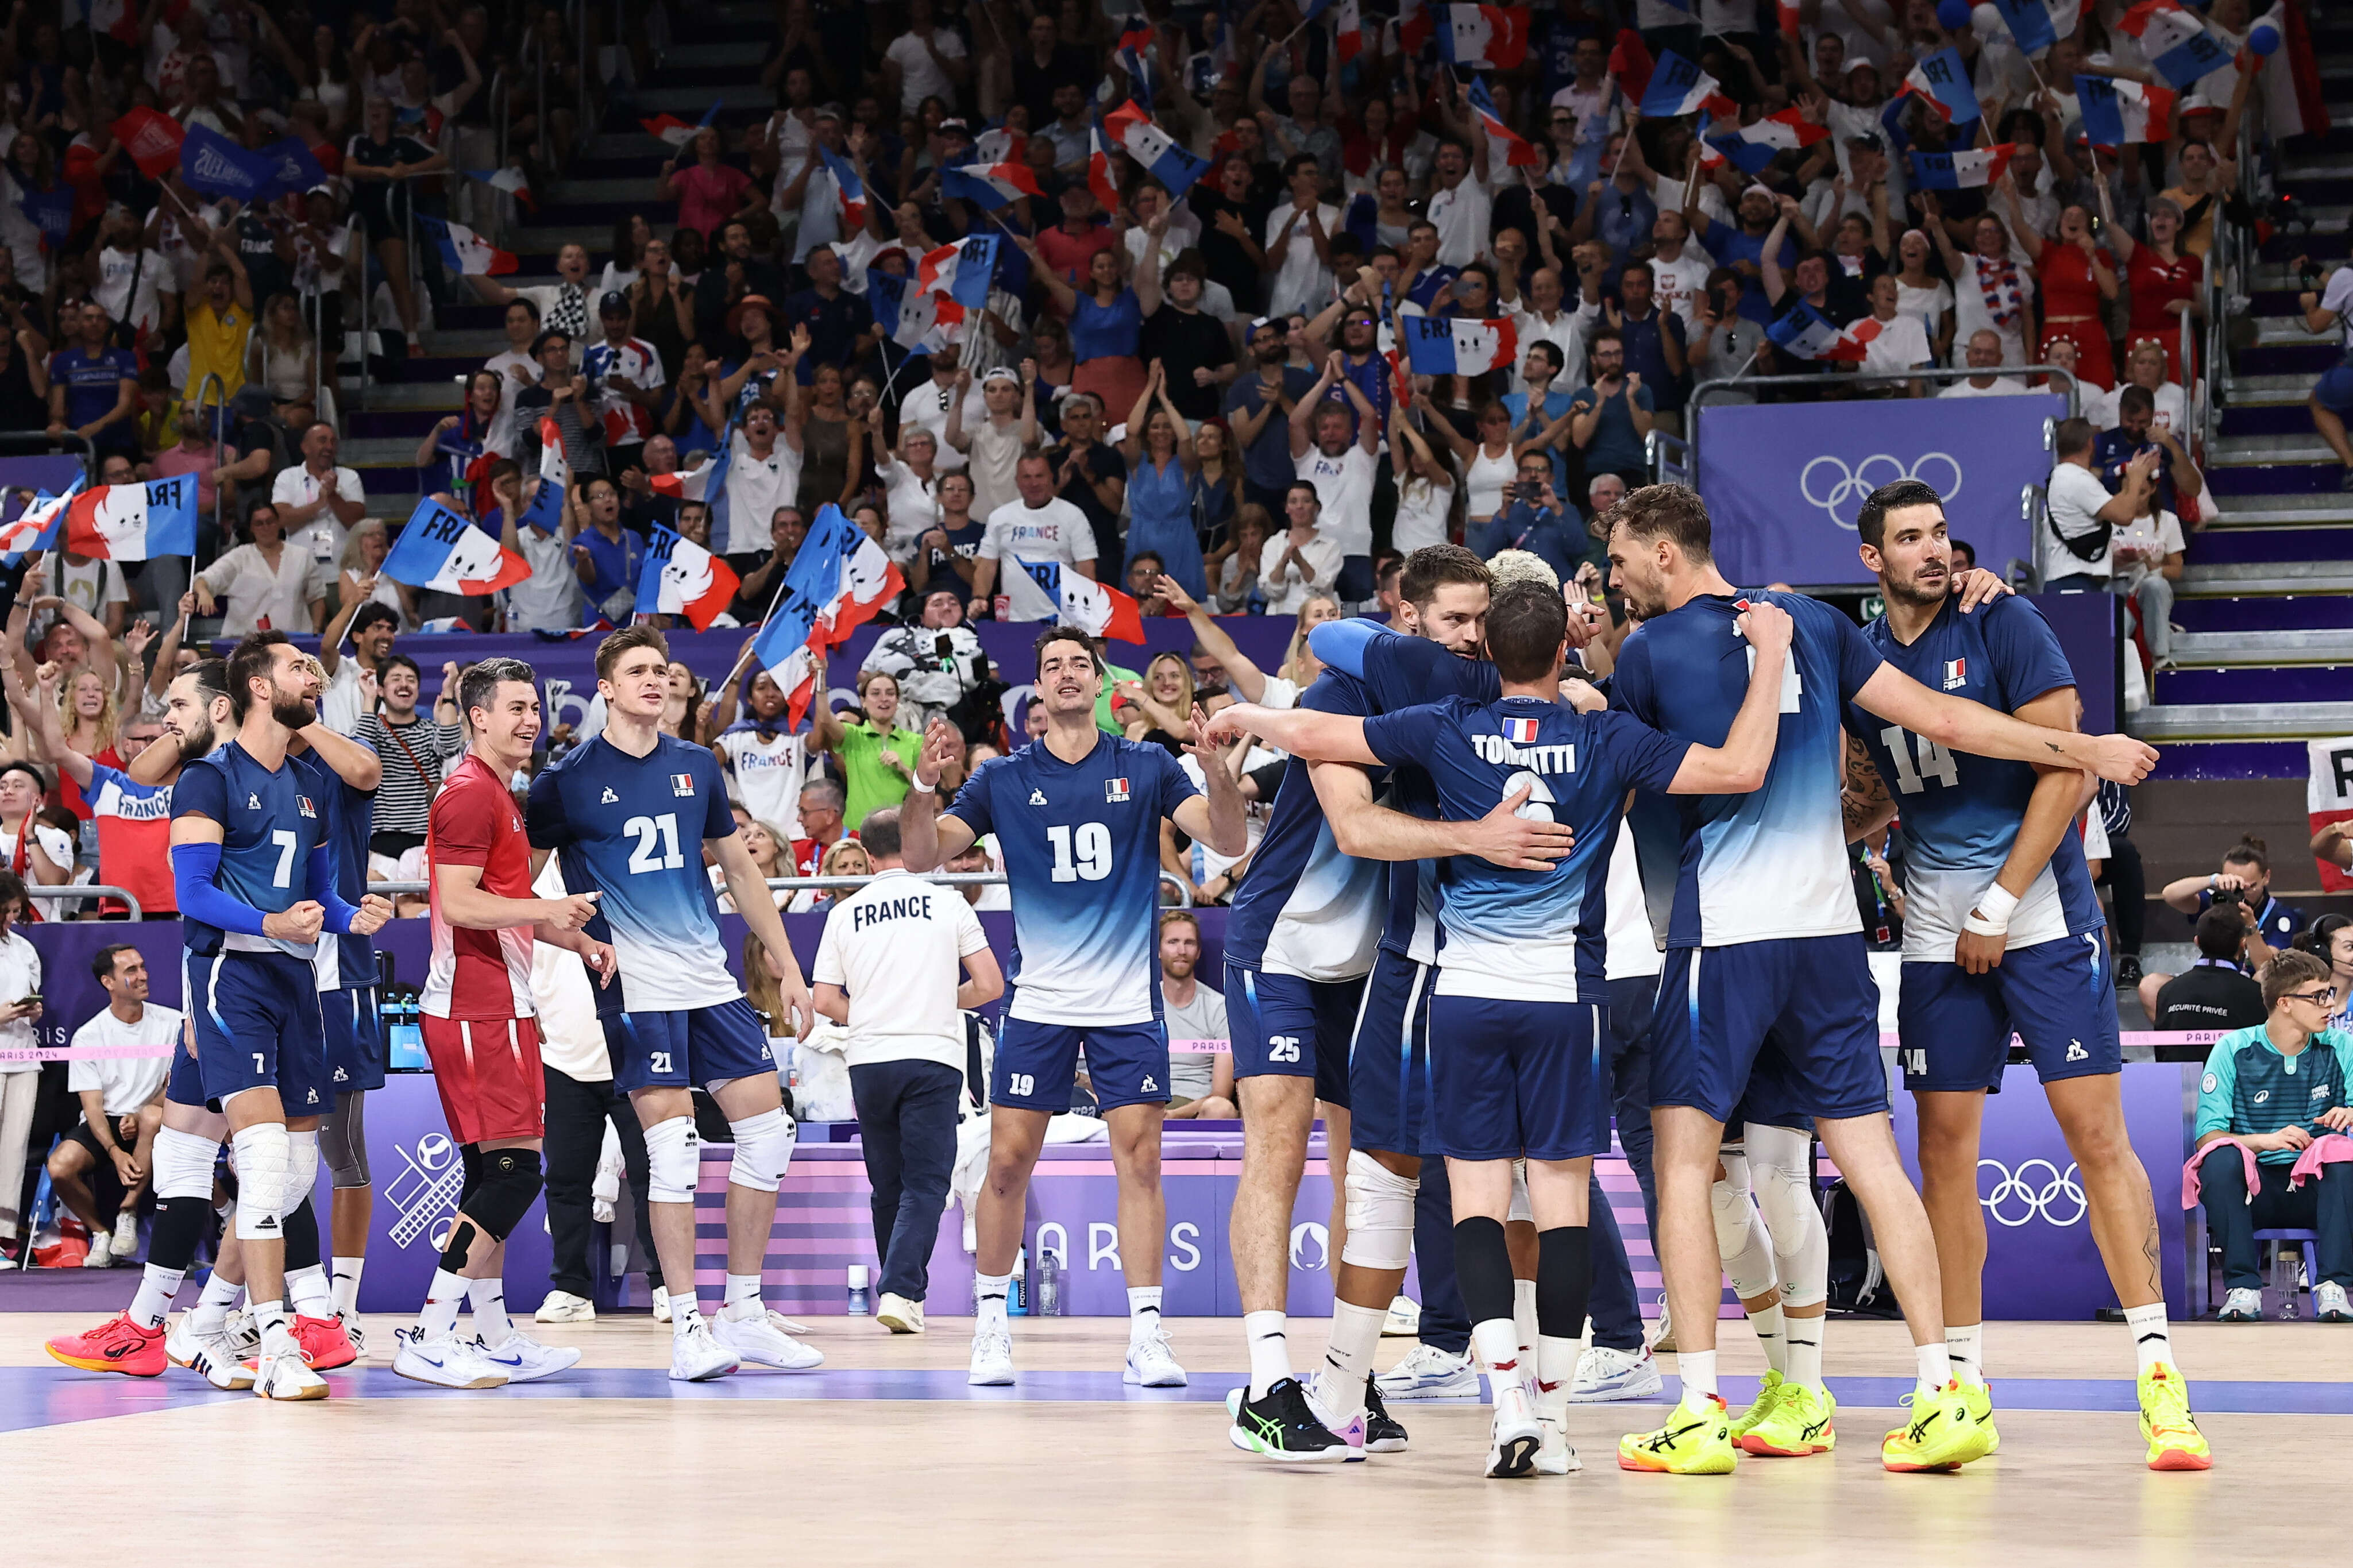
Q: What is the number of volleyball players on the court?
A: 12